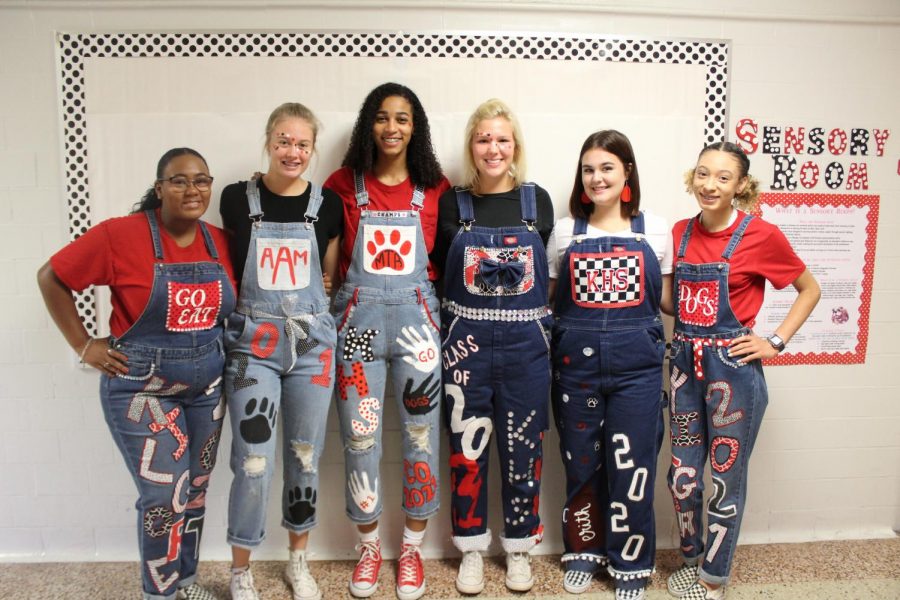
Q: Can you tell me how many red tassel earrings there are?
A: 2